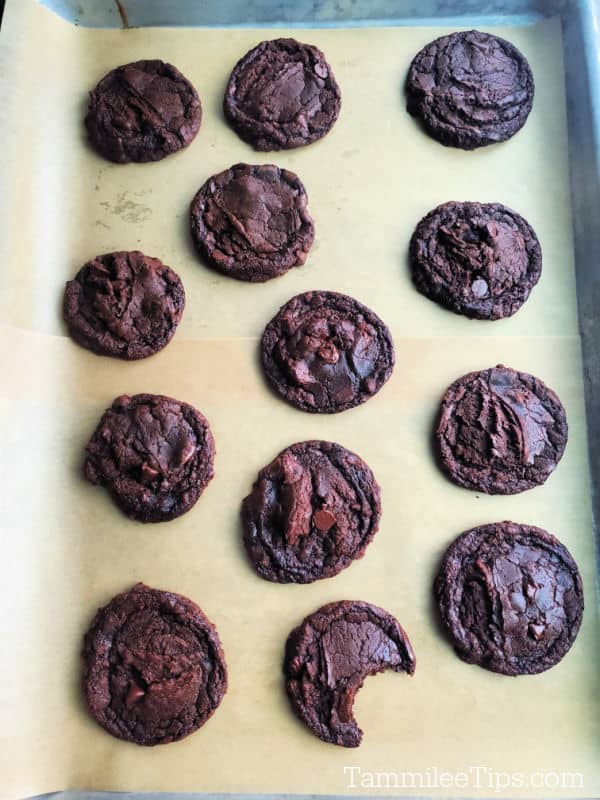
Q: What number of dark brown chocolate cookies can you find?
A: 13